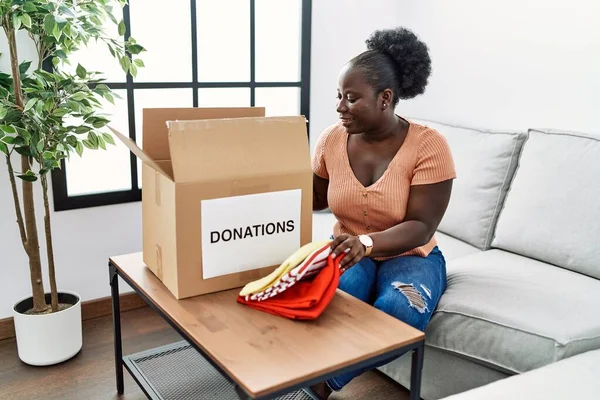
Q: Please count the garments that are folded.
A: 3